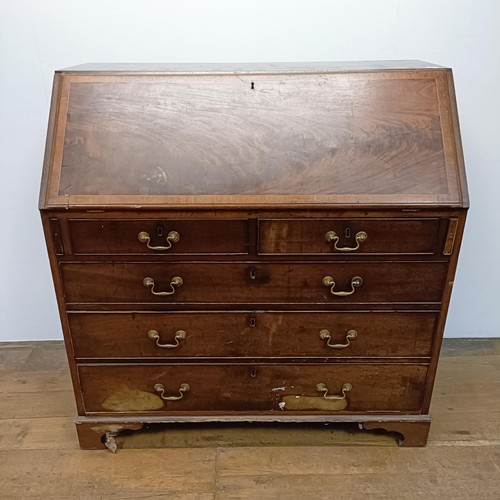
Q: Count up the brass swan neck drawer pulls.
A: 8